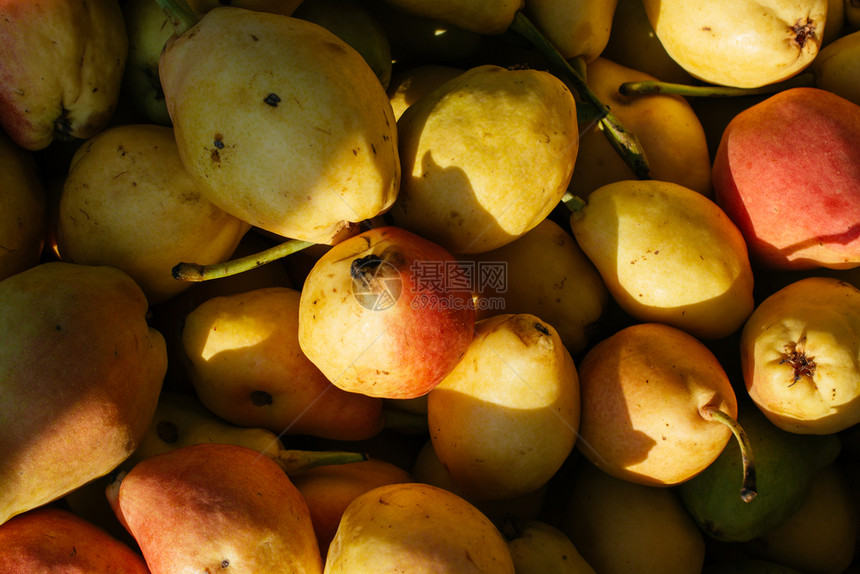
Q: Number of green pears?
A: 1